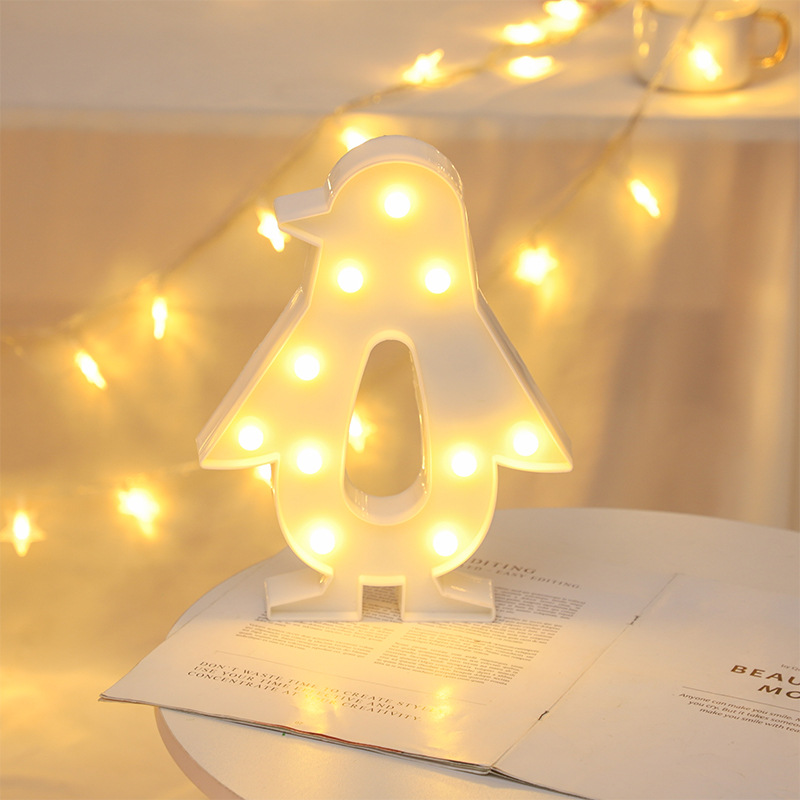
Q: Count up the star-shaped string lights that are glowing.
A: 15